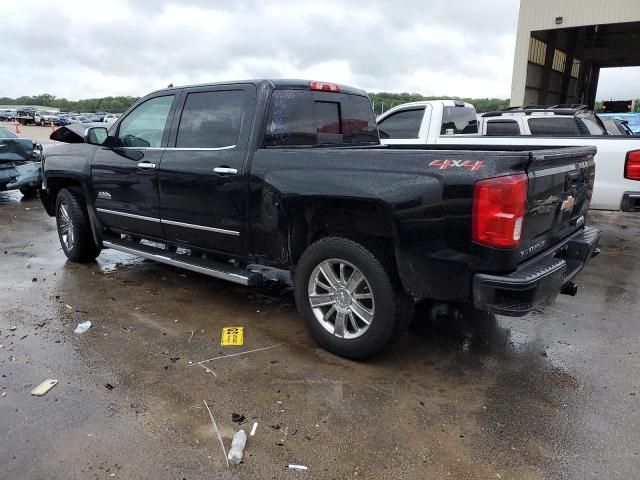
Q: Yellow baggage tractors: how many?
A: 0